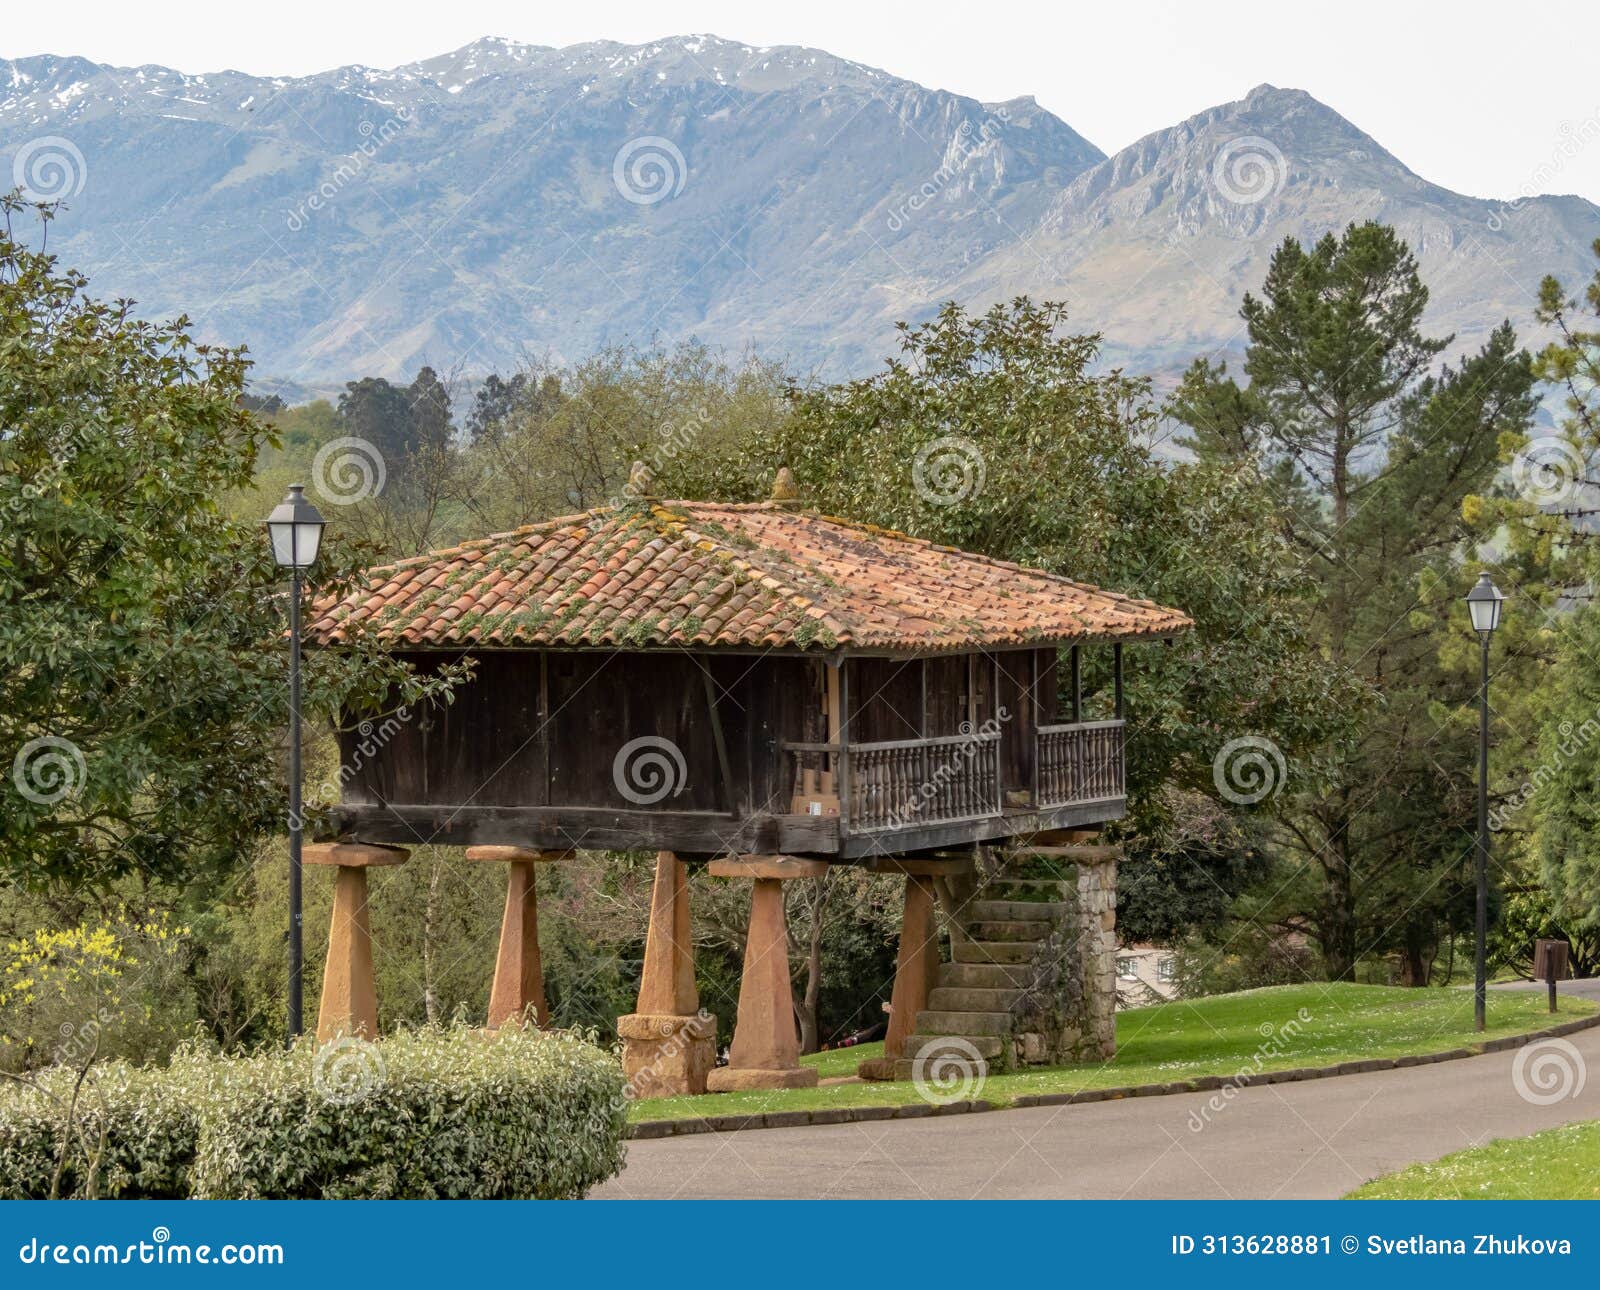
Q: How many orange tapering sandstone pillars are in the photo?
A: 5